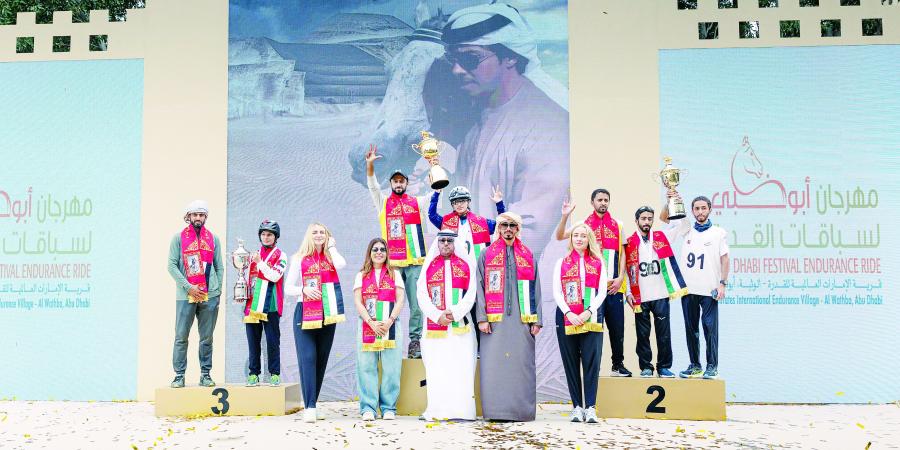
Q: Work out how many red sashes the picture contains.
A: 11